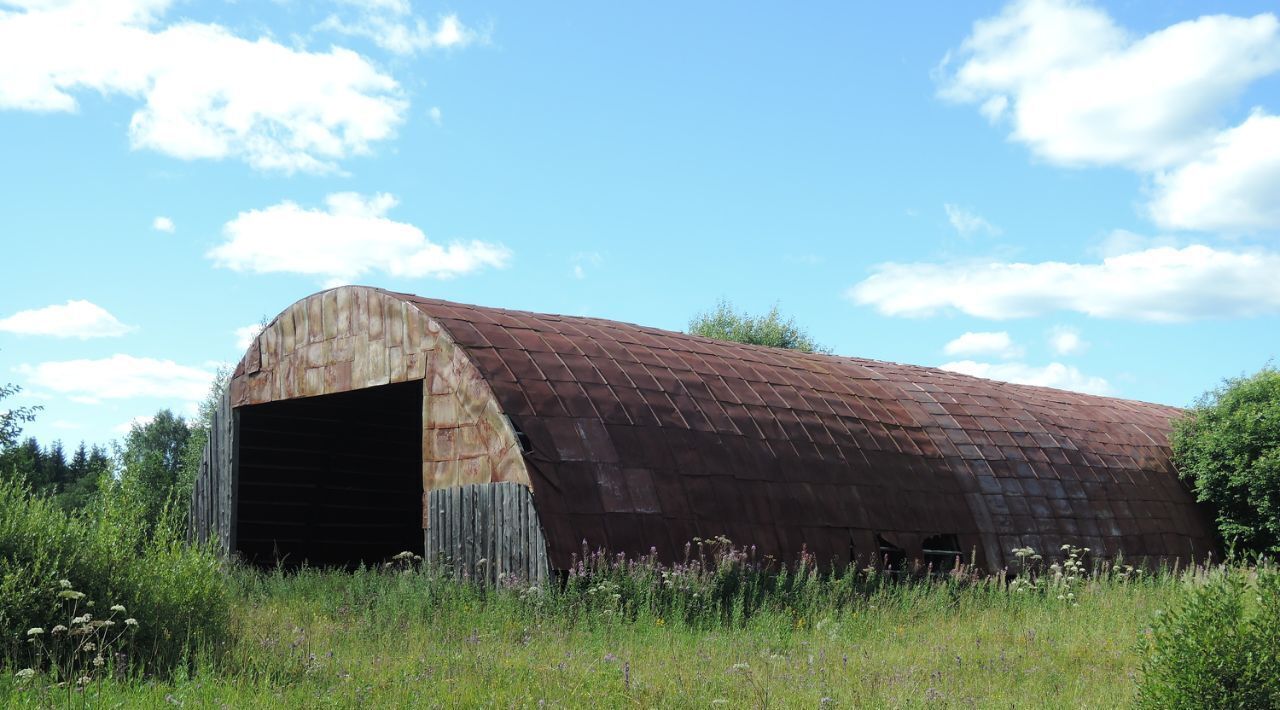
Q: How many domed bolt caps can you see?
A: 0